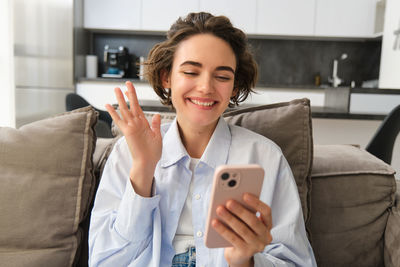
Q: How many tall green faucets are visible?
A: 0